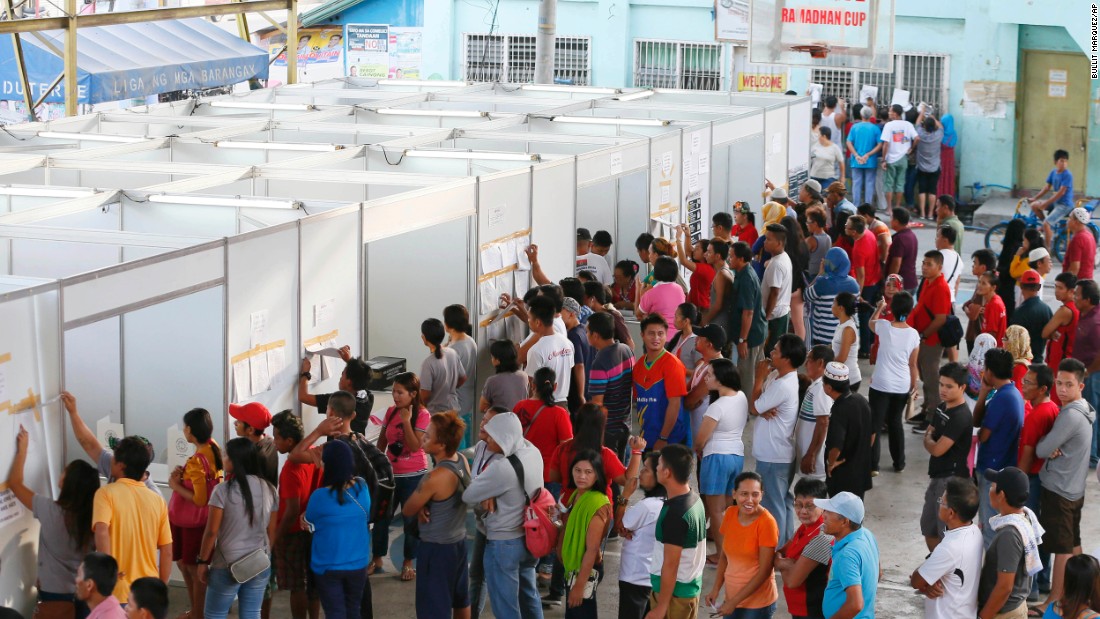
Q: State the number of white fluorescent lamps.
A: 11